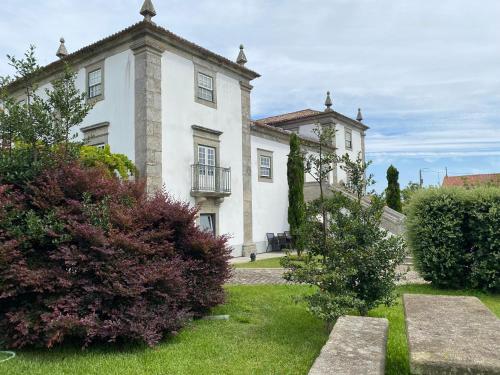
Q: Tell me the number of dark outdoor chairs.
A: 3